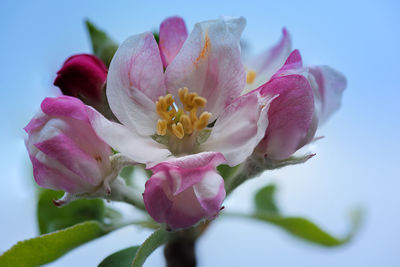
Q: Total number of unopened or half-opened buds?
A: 4